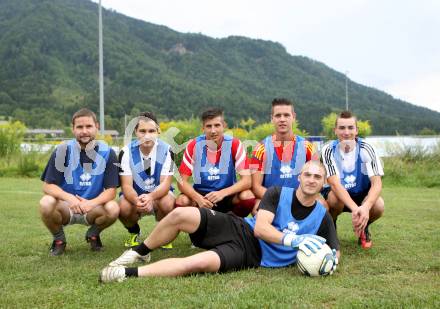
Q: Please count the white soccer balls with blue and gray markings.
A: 1